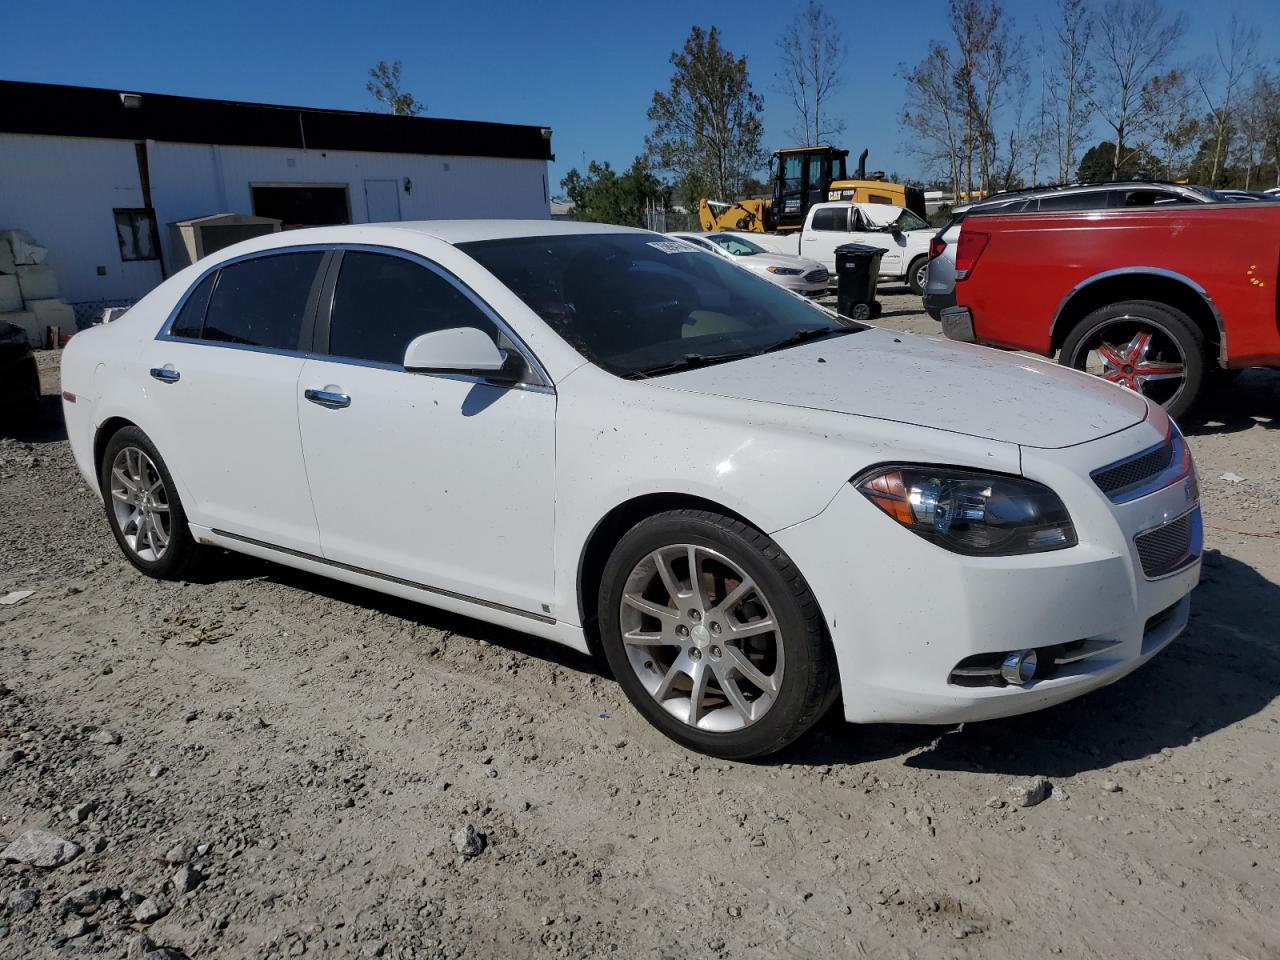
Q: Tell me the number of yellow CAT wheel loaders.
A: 1